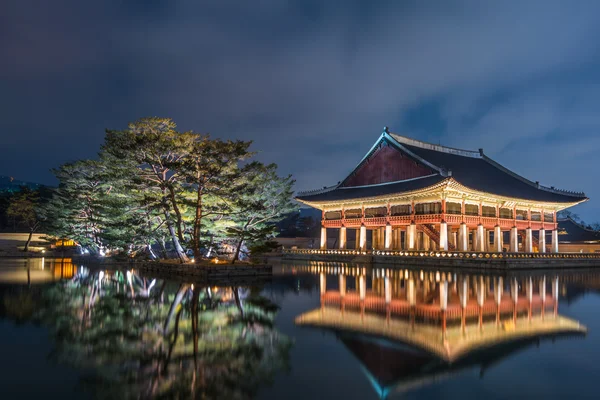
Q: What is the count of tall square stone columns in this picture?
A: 13